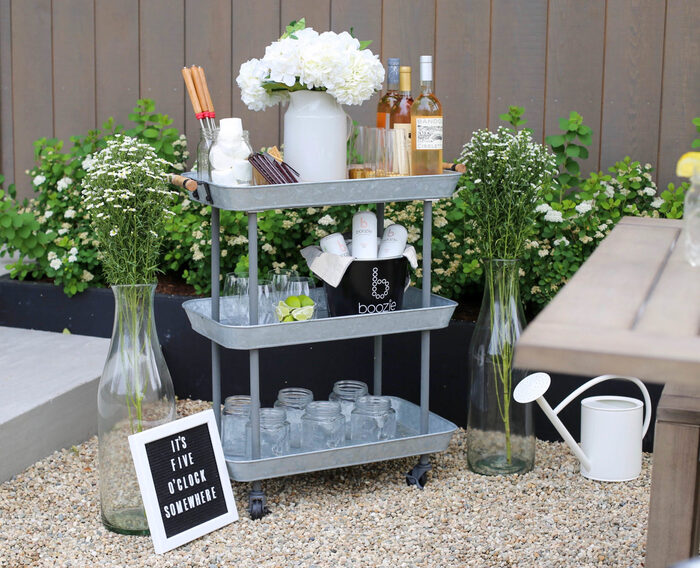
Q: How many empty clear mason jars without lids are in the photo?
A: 6